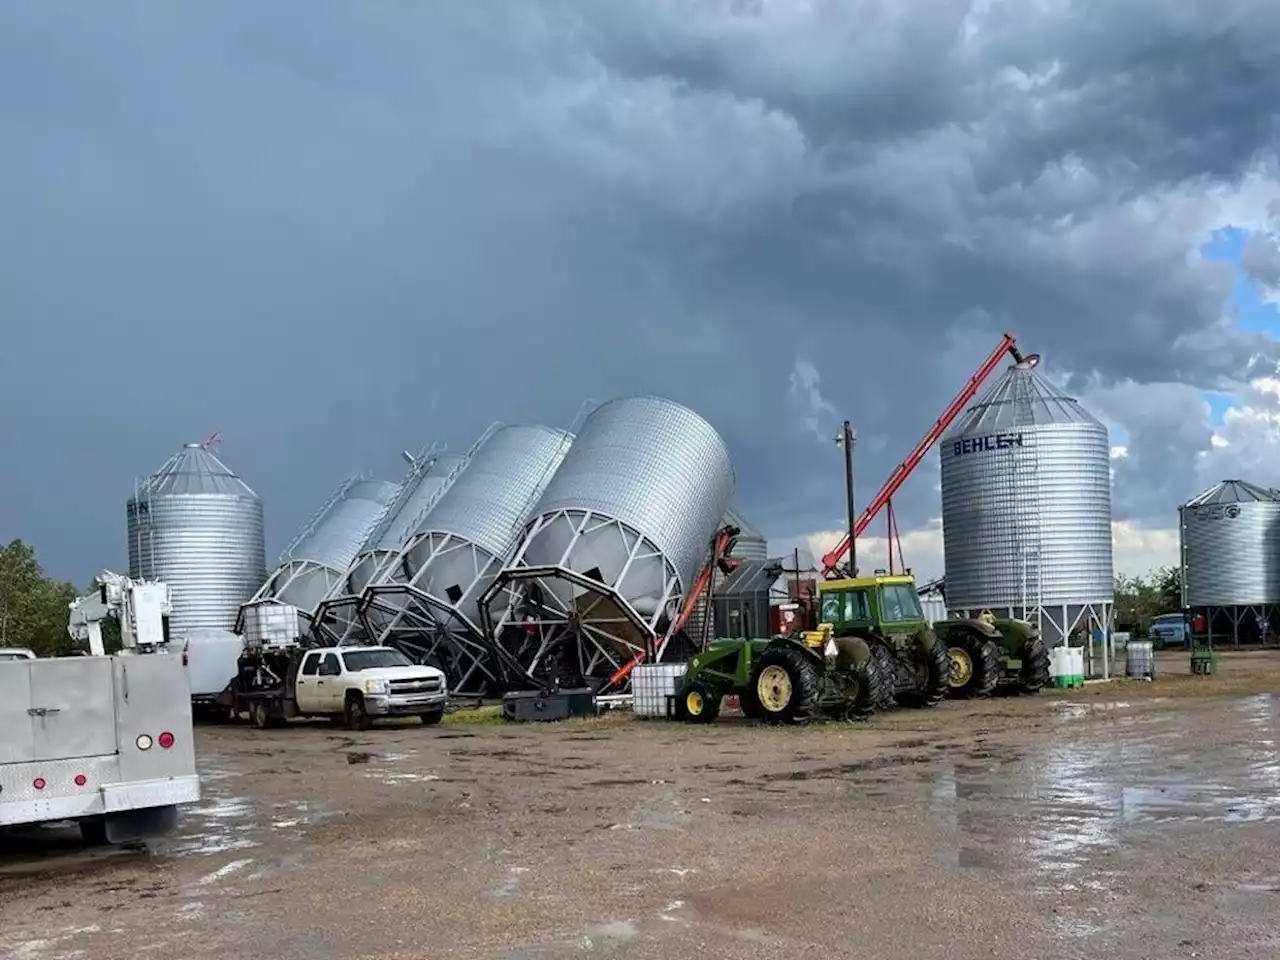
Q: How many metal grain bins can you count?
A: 8